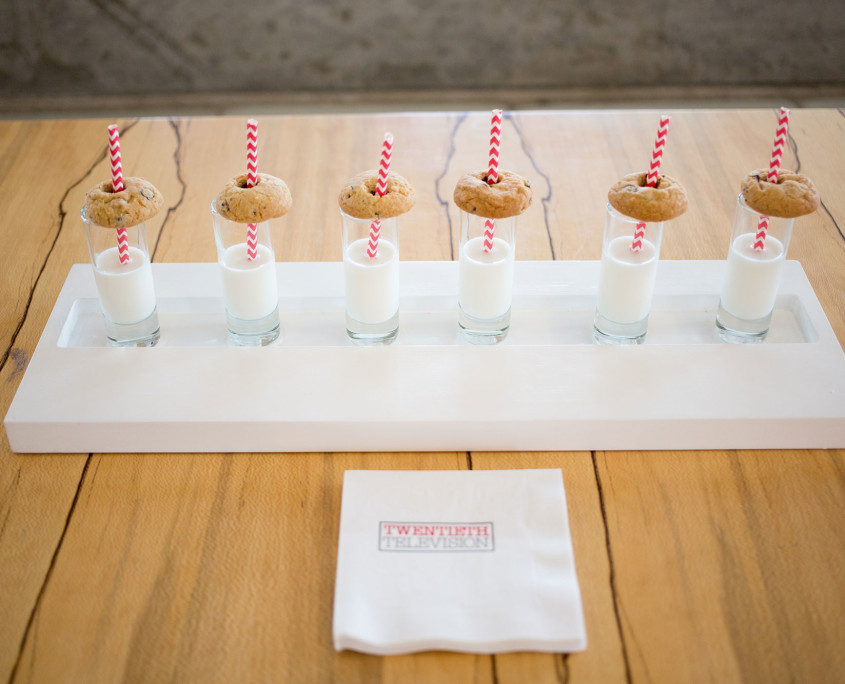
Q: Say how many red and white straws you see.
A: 6